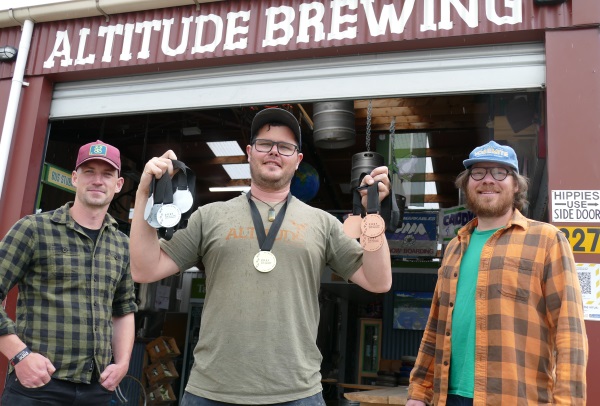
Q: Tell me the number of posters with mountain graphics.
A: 1